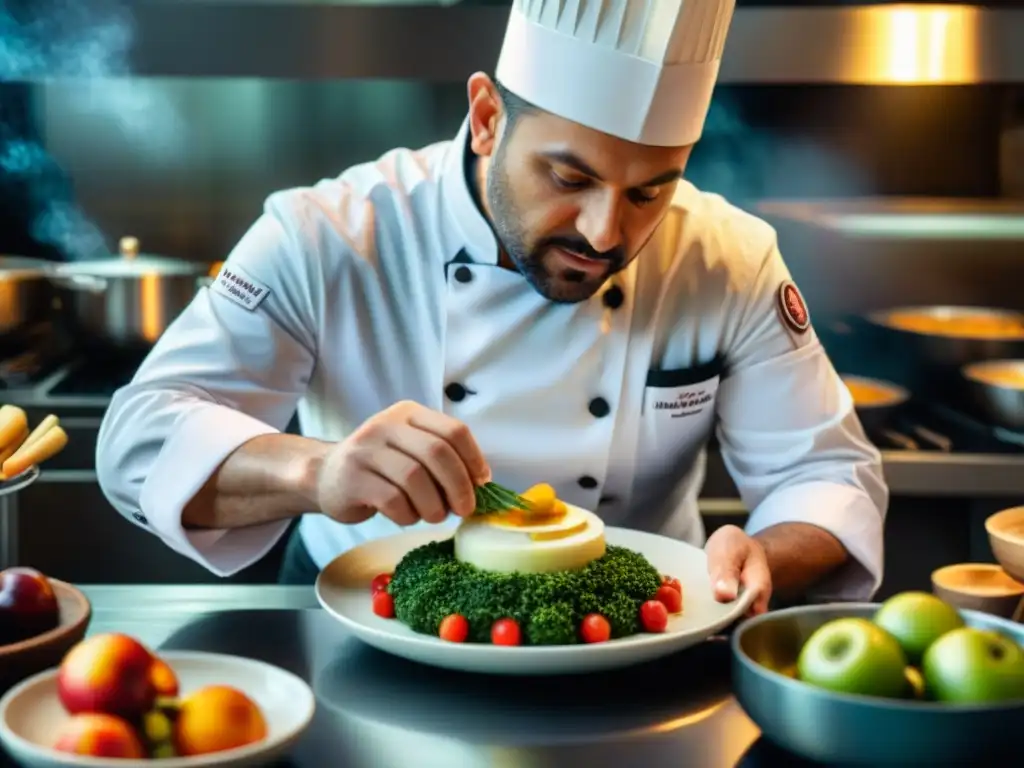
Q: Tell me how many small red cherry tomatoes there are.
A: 8